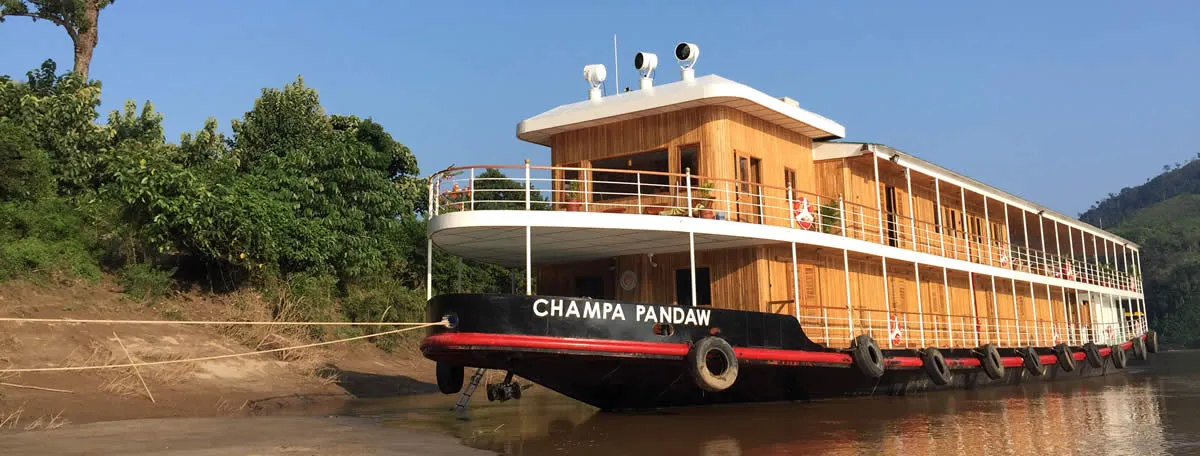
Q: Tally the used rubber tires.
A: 11